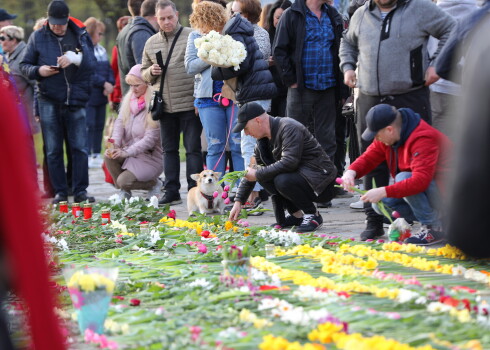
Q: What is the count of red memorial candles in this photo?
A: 4